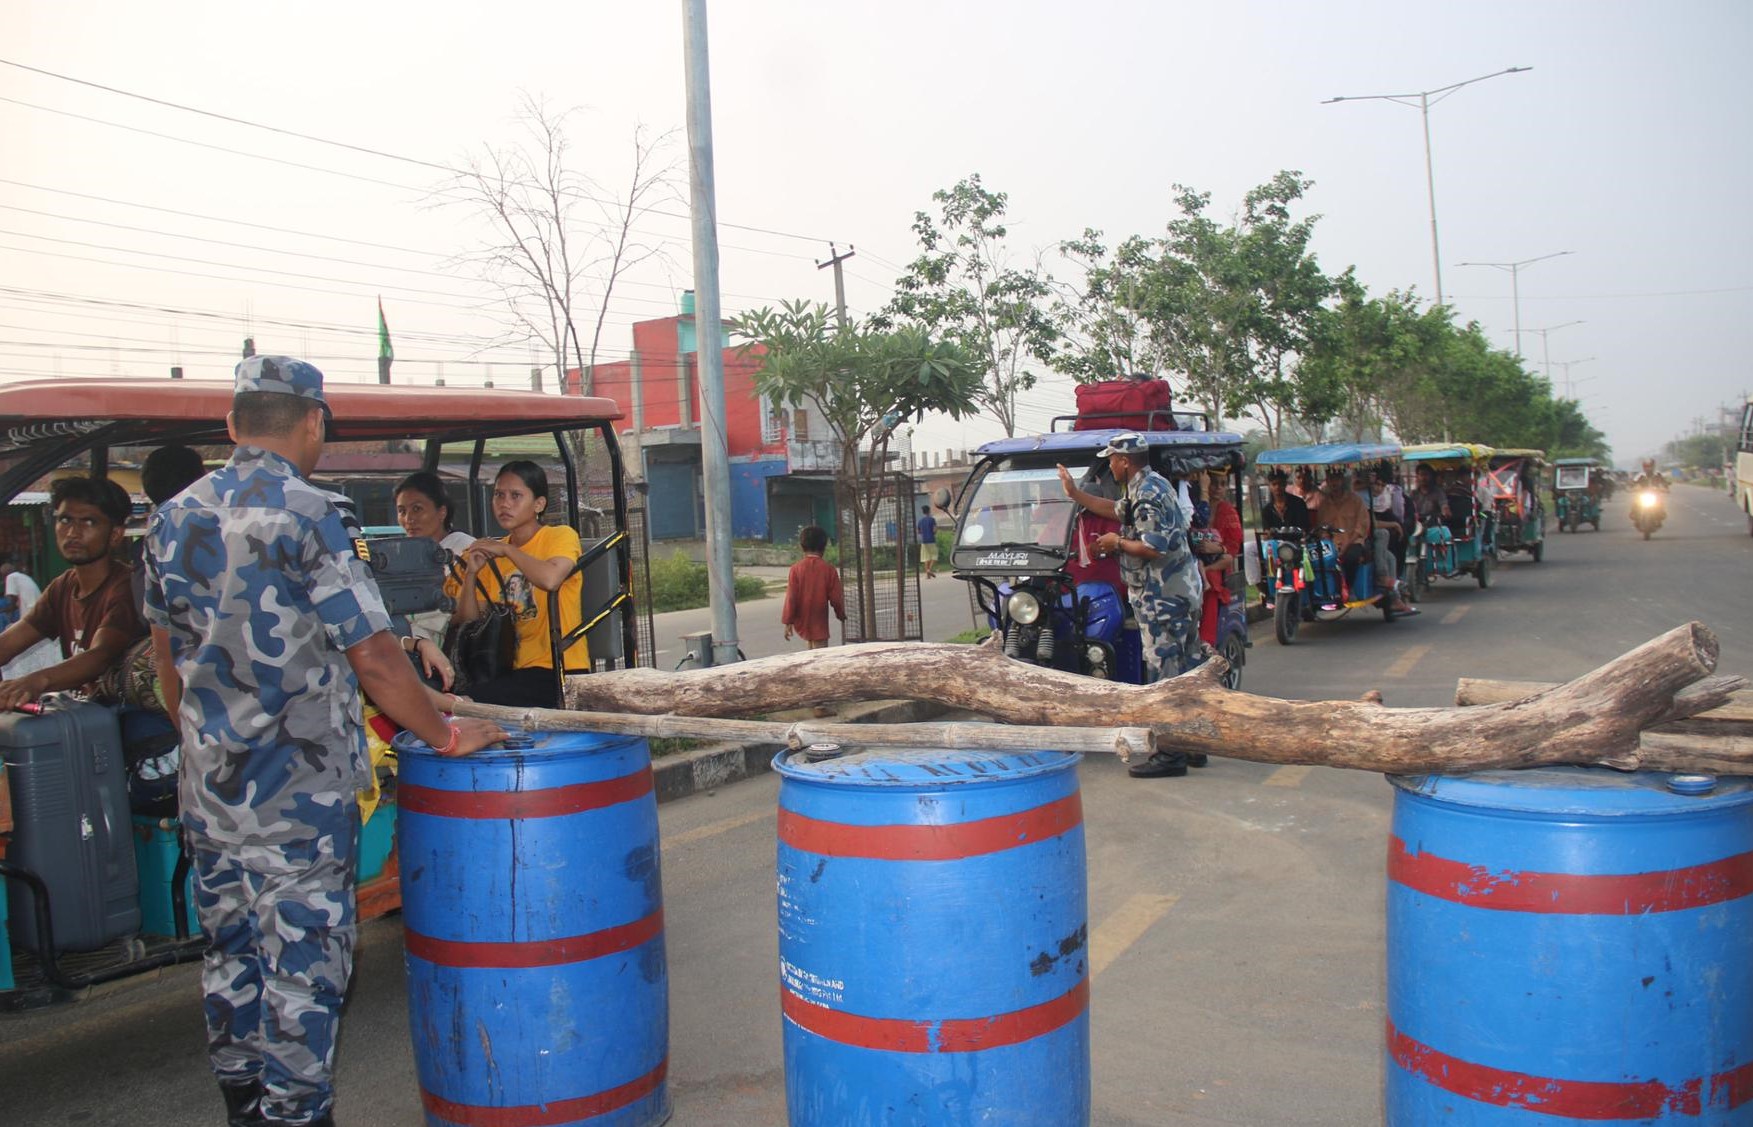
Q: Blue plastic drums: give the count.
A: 3